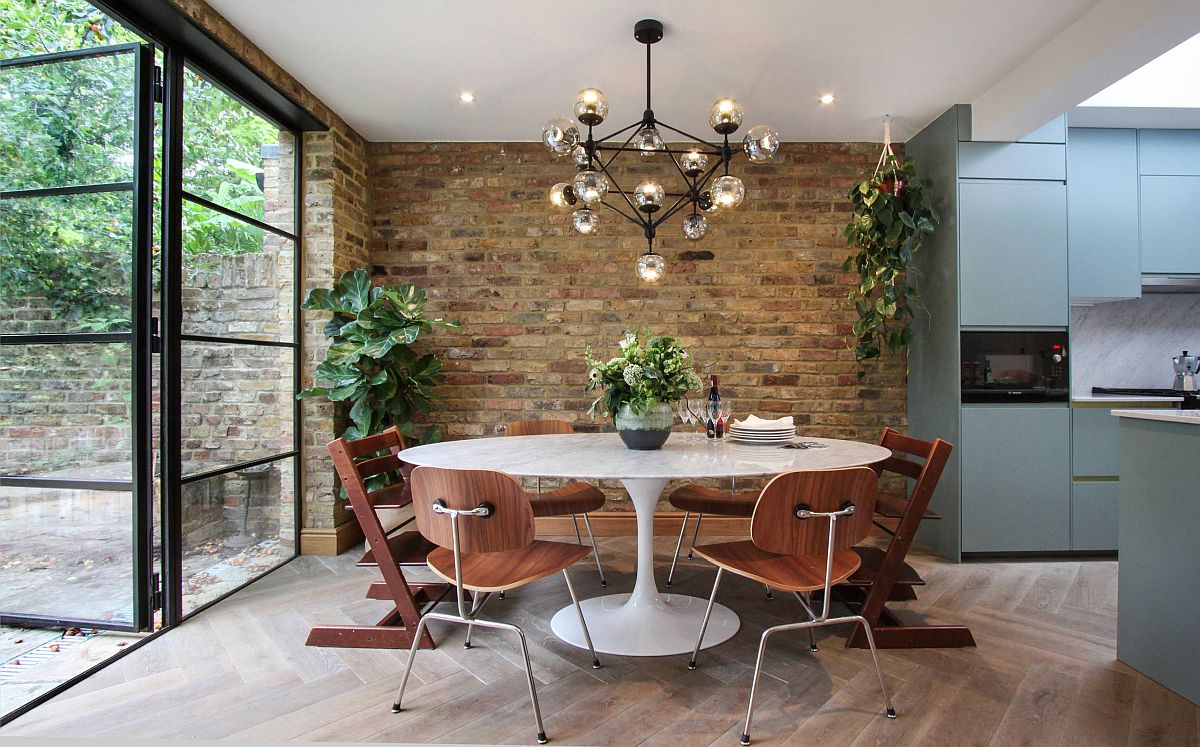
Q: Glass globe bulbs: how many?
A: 15